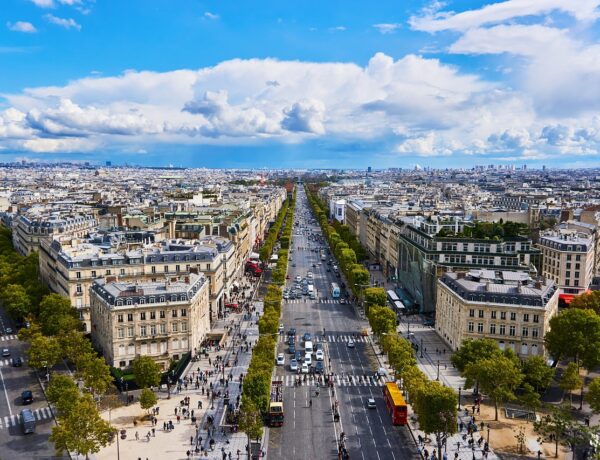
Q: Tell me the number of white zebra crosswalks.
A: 6